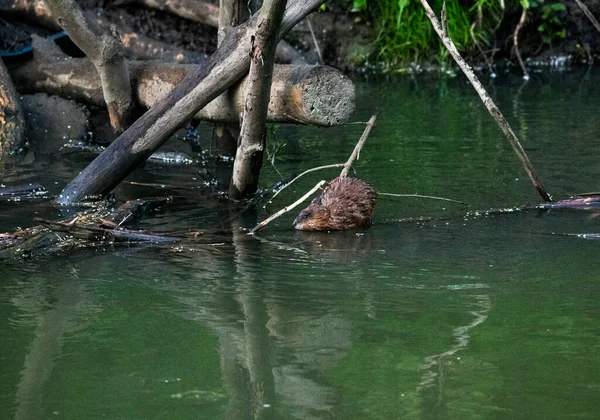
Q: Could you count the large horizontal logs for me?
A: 1